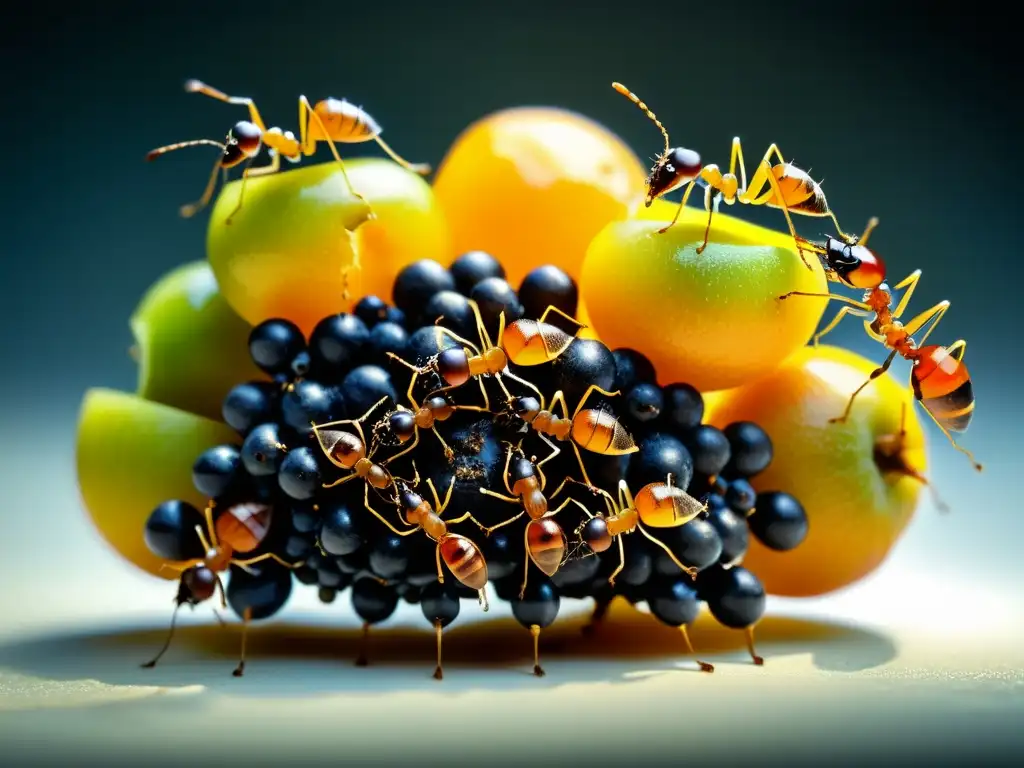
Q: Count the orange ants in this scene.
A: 11